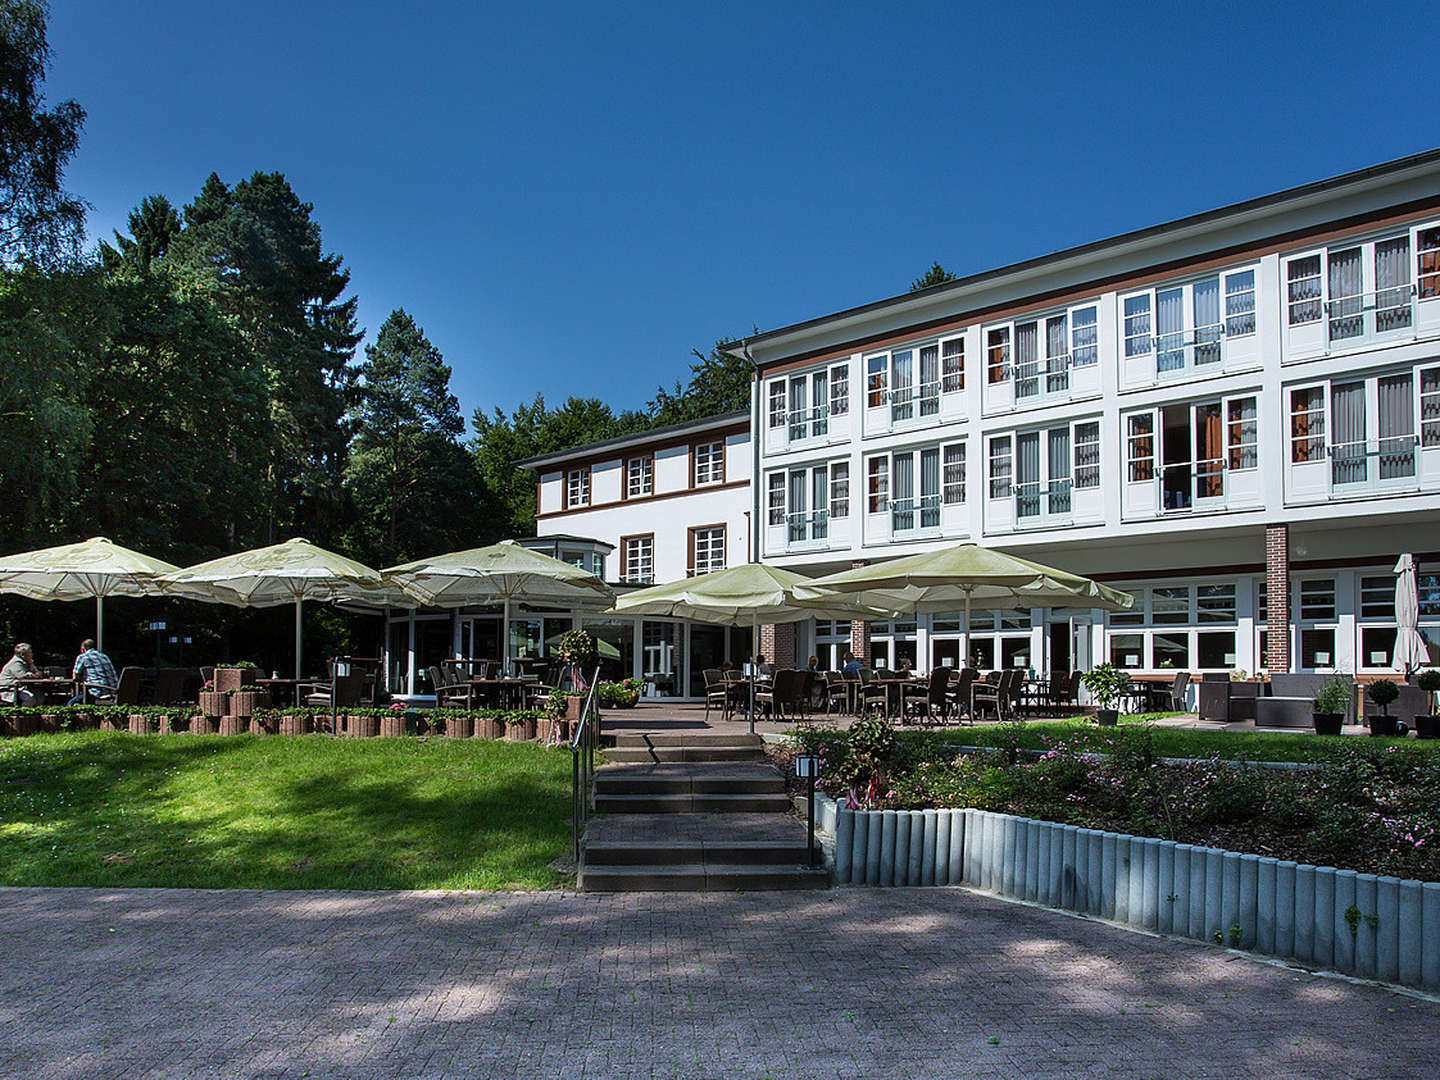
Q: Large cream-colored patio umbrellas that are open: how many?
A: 5